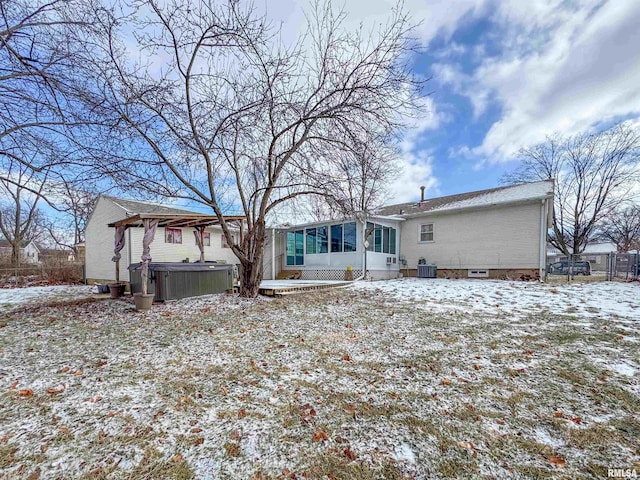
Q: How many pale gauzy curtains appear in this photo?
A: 3